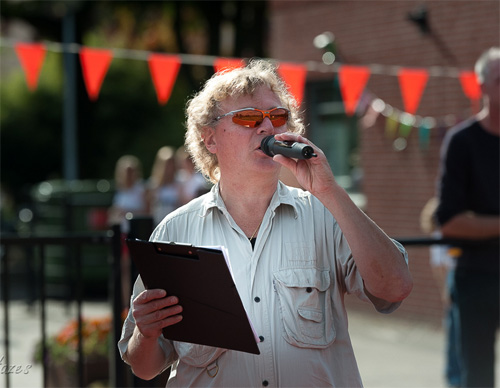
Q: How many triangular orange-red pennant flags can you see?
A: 8